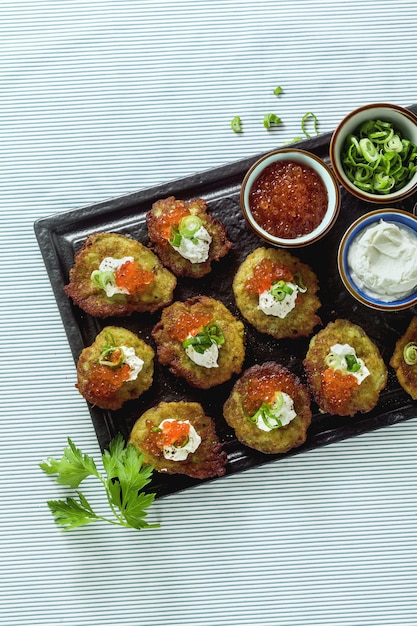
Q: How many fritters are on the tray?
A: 9